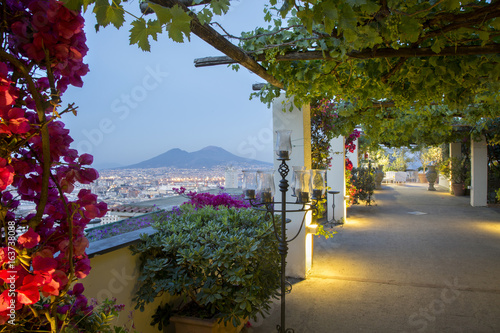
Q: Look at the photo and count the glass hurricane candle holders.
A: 6